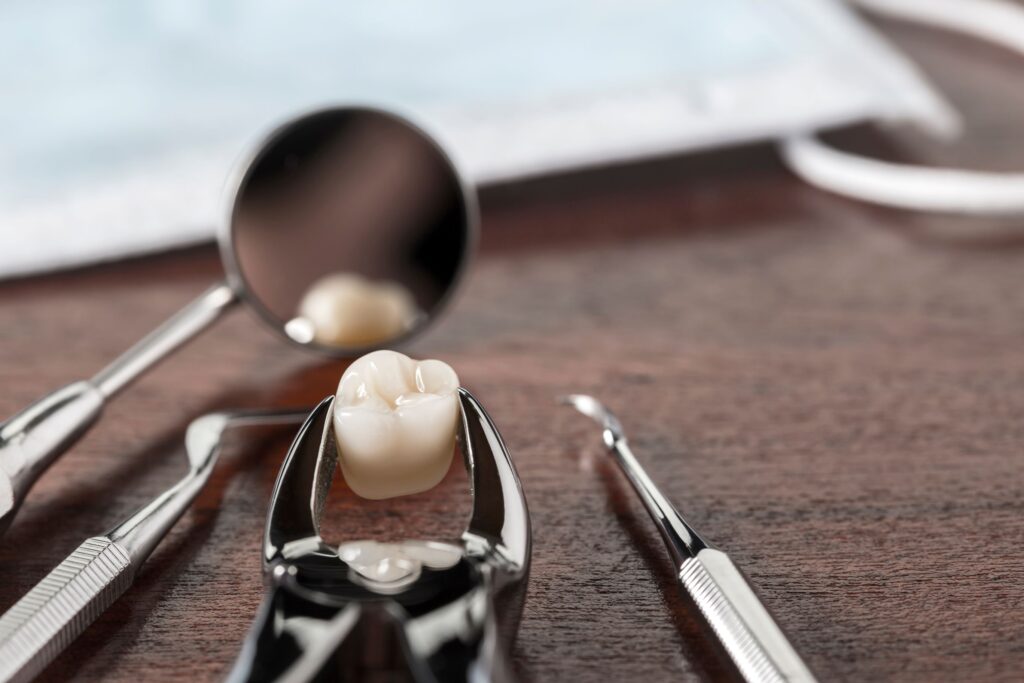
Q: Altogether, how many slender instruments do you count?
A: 3